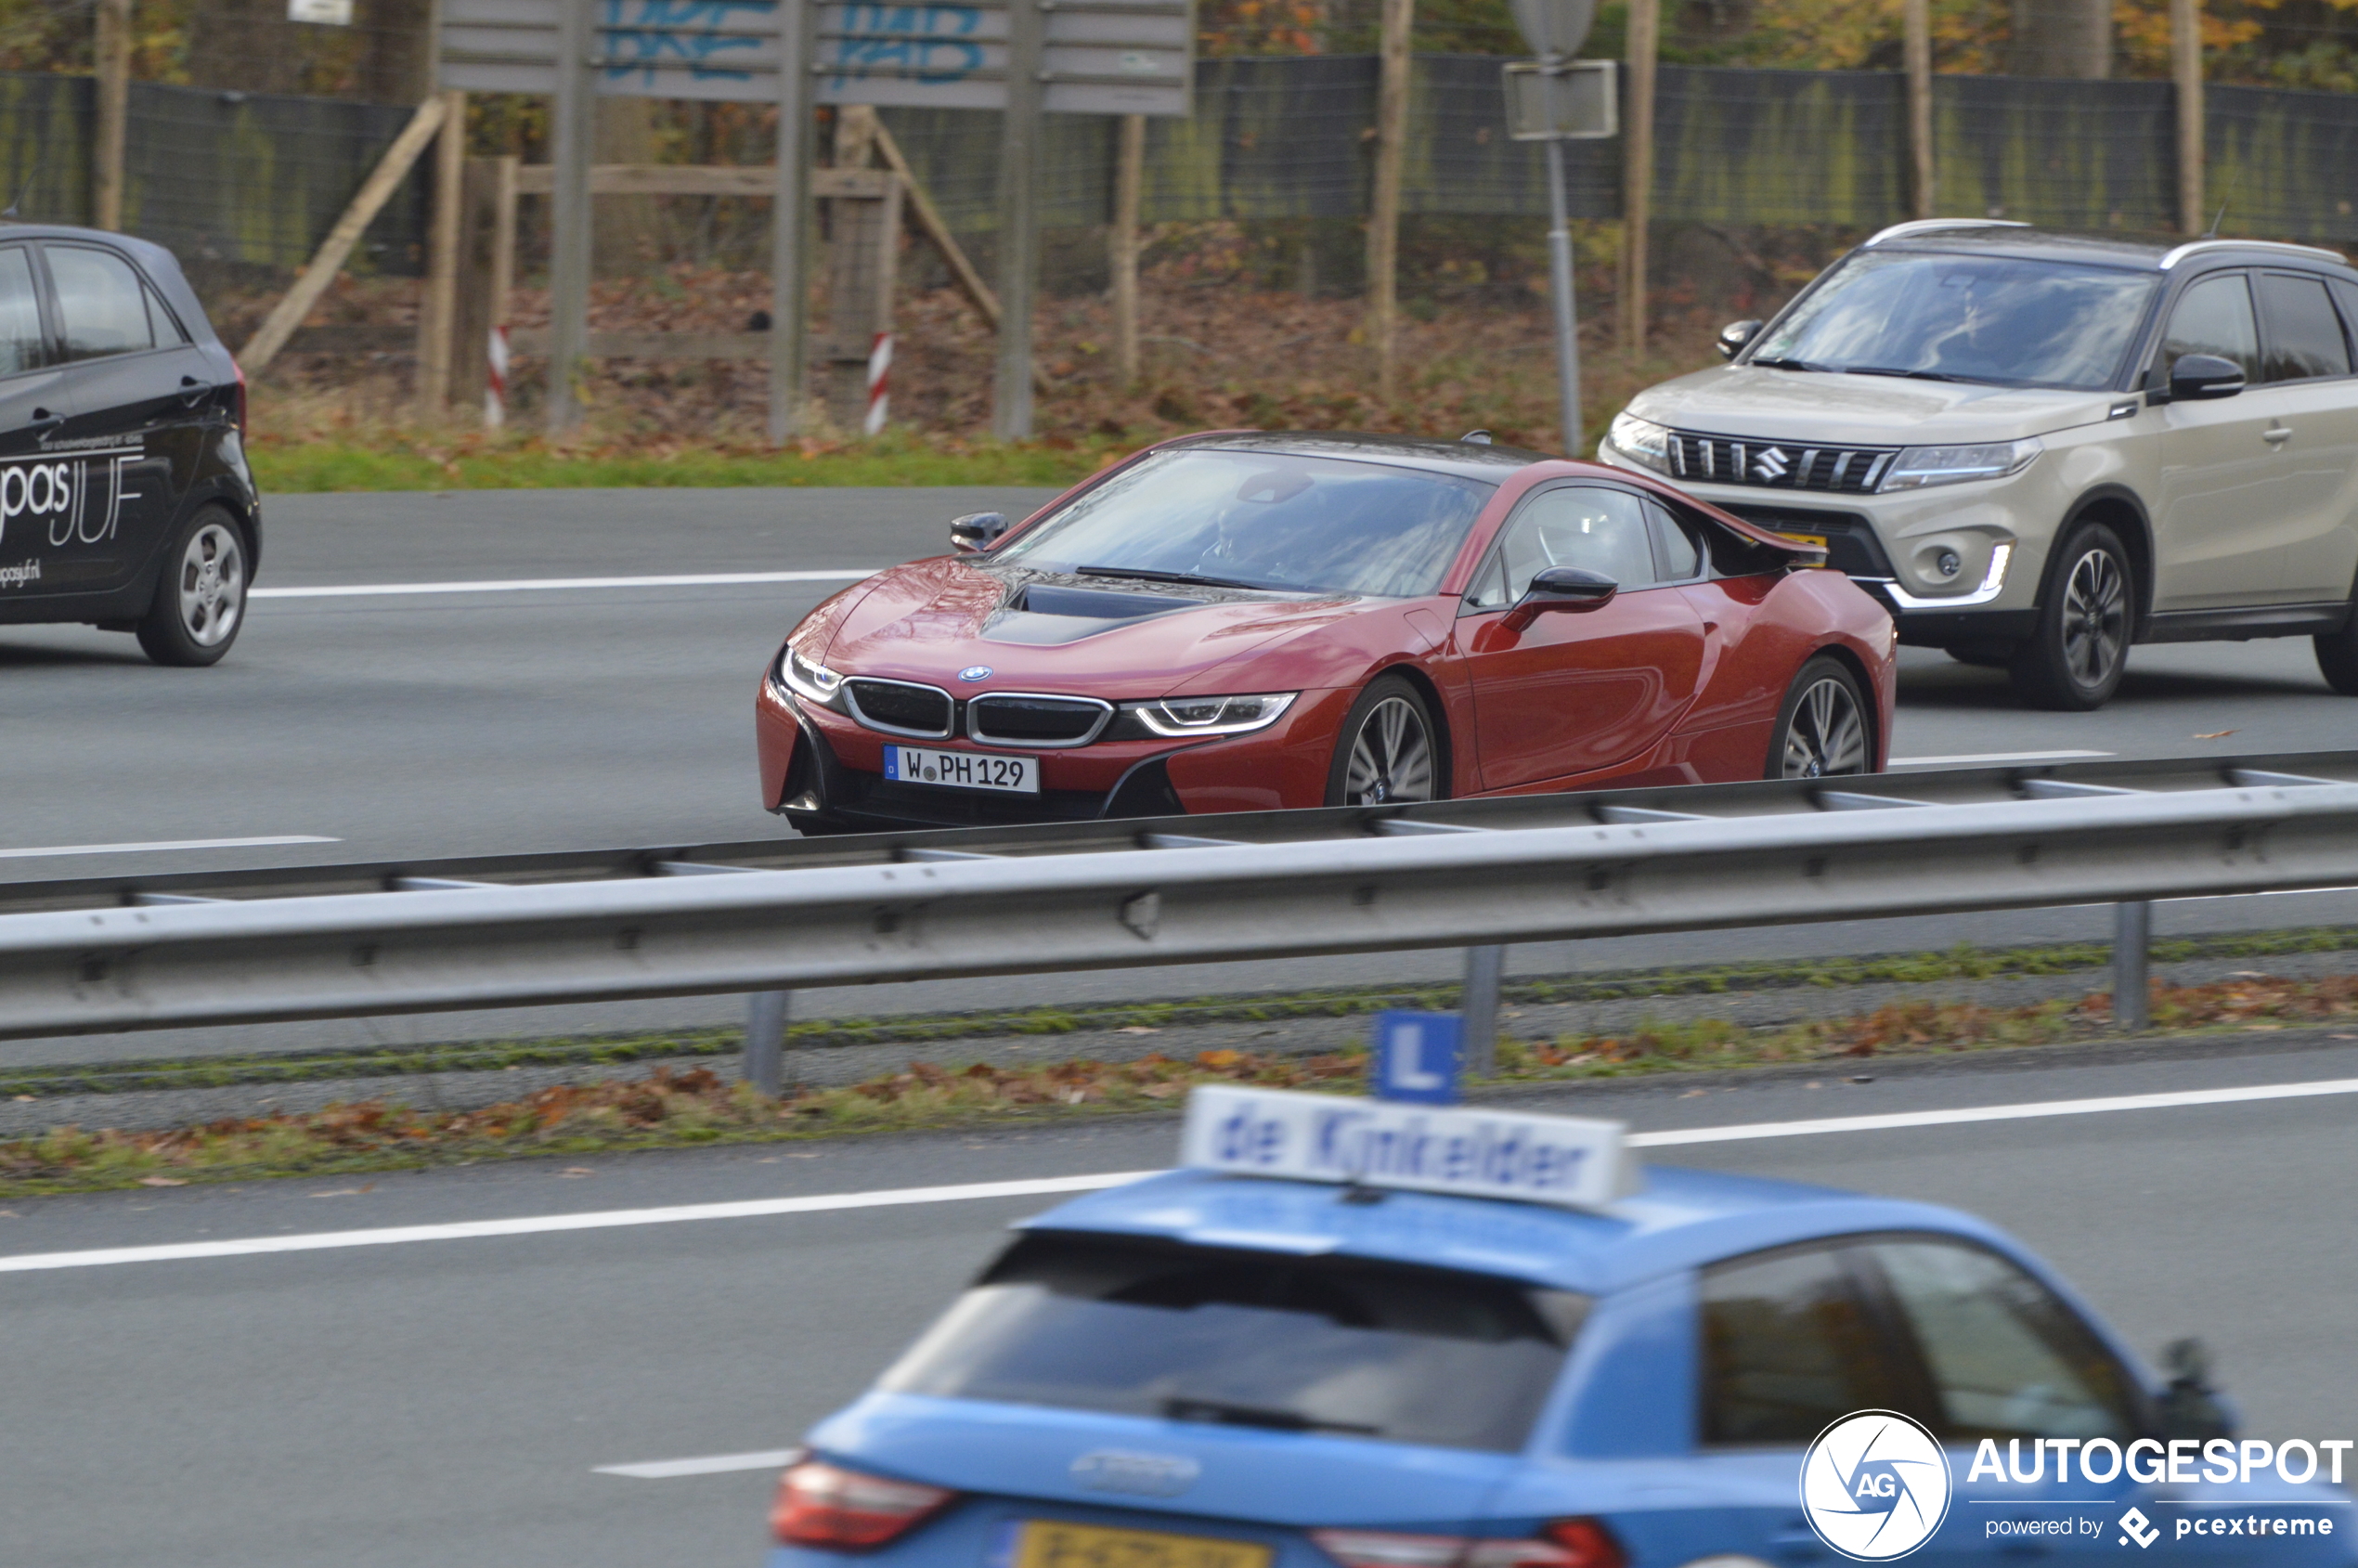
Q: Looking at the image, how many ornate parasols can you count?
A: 0